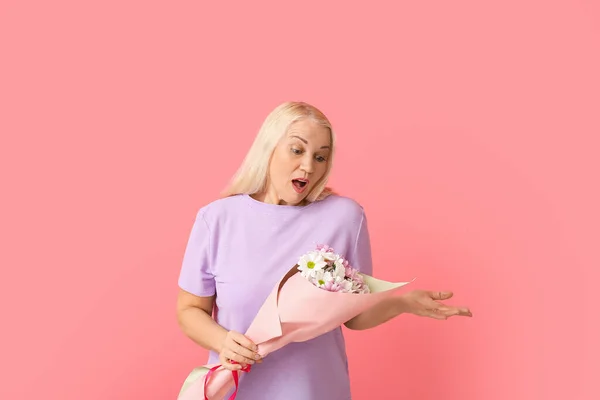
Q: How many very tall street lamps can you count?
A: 0